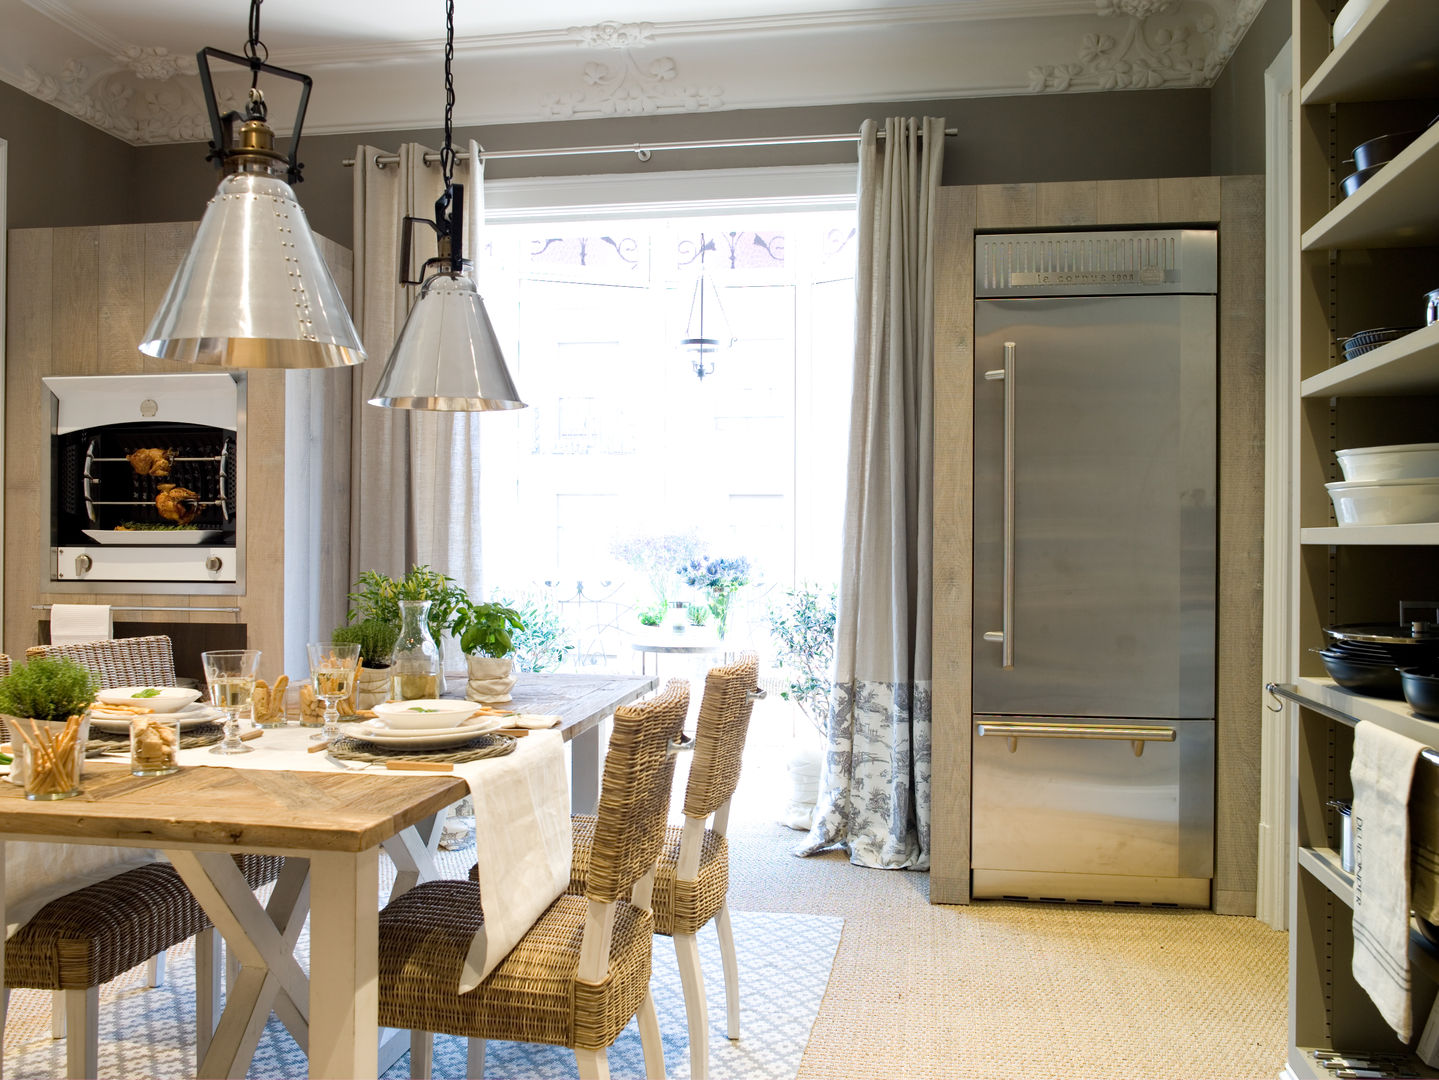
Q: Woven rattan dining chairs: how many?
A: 4